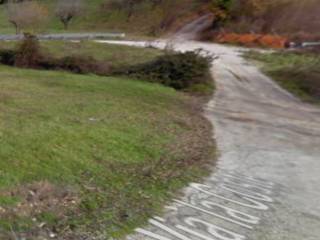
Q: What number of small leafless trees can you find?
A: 2